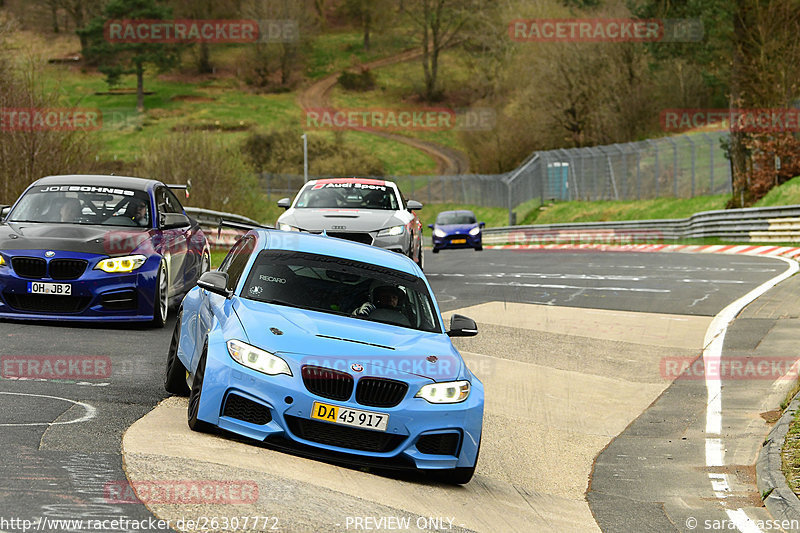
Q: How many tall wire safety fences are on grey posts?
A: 1